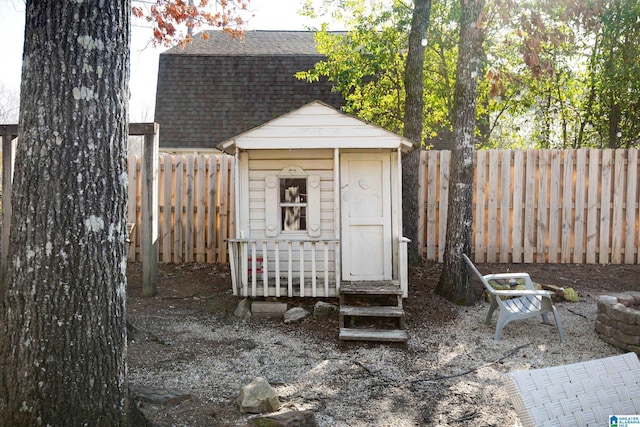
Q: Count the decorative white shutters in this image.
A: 2